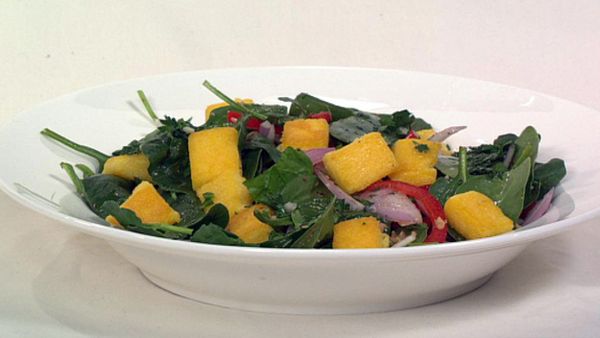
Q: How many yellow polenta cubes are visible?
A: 12